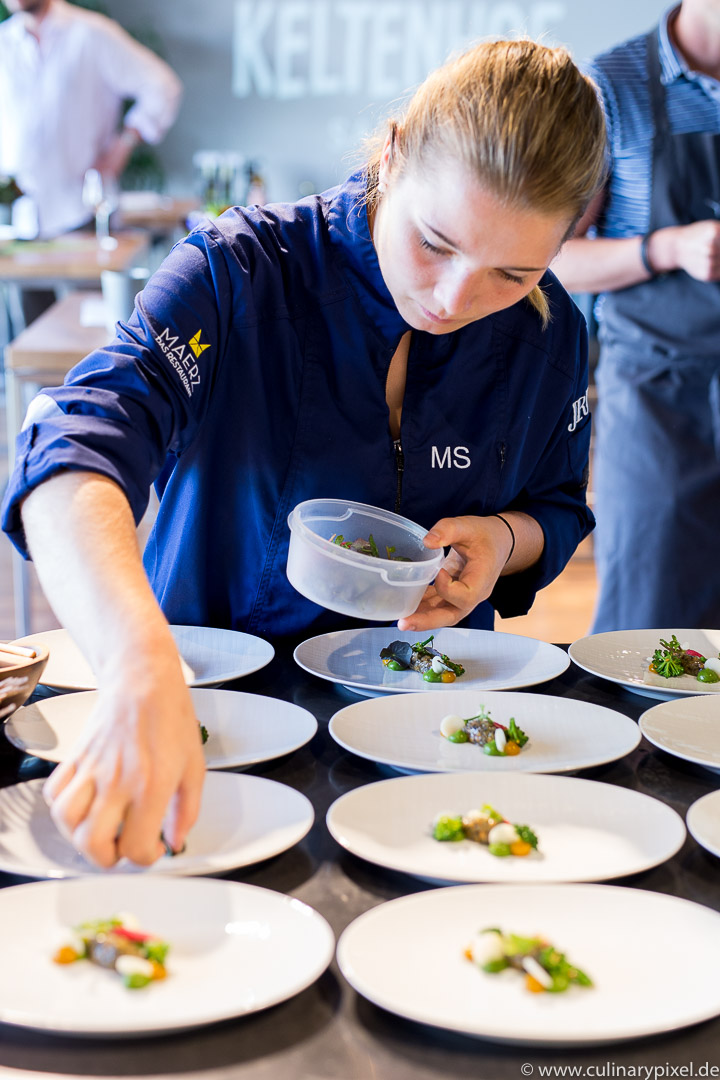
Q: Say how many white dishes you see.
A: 11